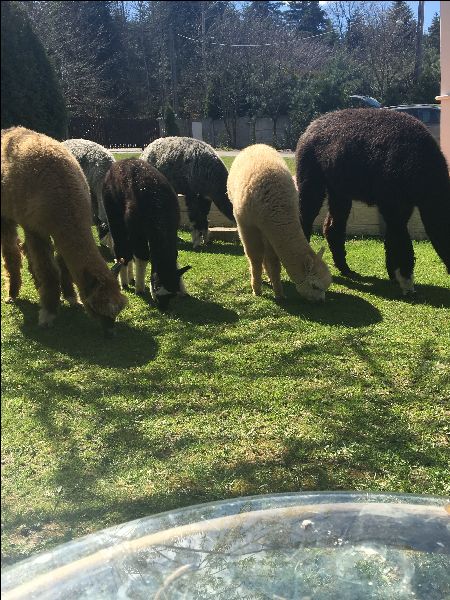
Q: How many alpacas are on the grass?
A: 6